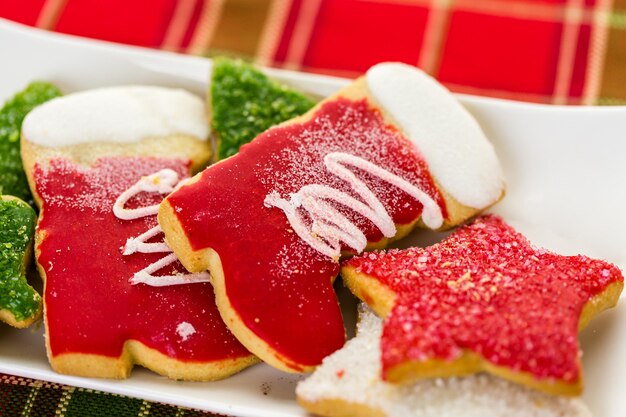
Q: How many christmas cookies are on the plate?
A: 7